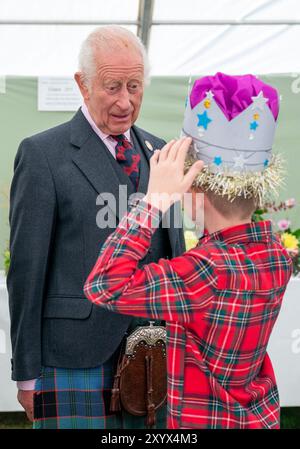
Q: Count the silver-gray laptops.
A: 0